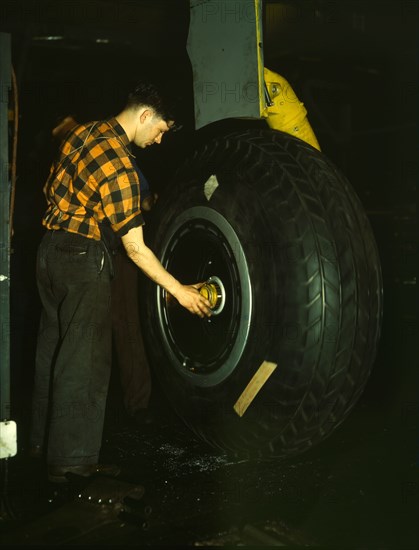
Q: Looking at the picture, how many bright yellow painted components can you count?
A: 2